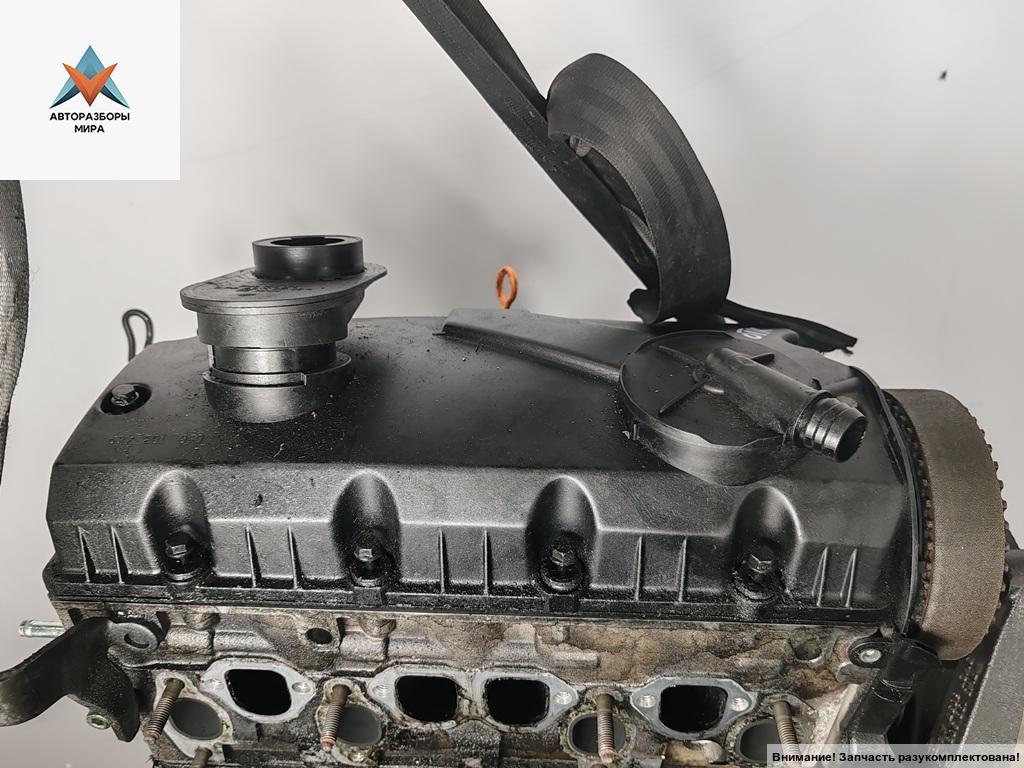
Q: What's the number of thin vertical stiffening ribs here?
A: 10